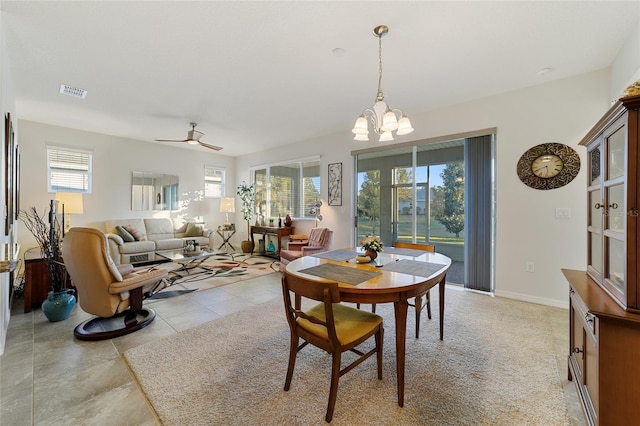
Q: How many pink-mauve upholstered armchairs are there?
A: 1